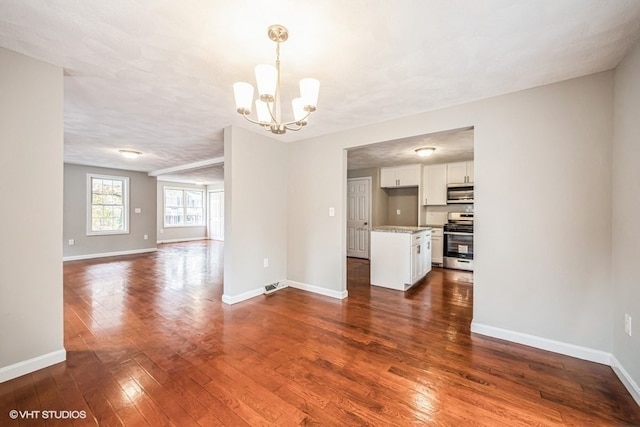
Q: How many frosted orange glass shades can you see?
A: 0